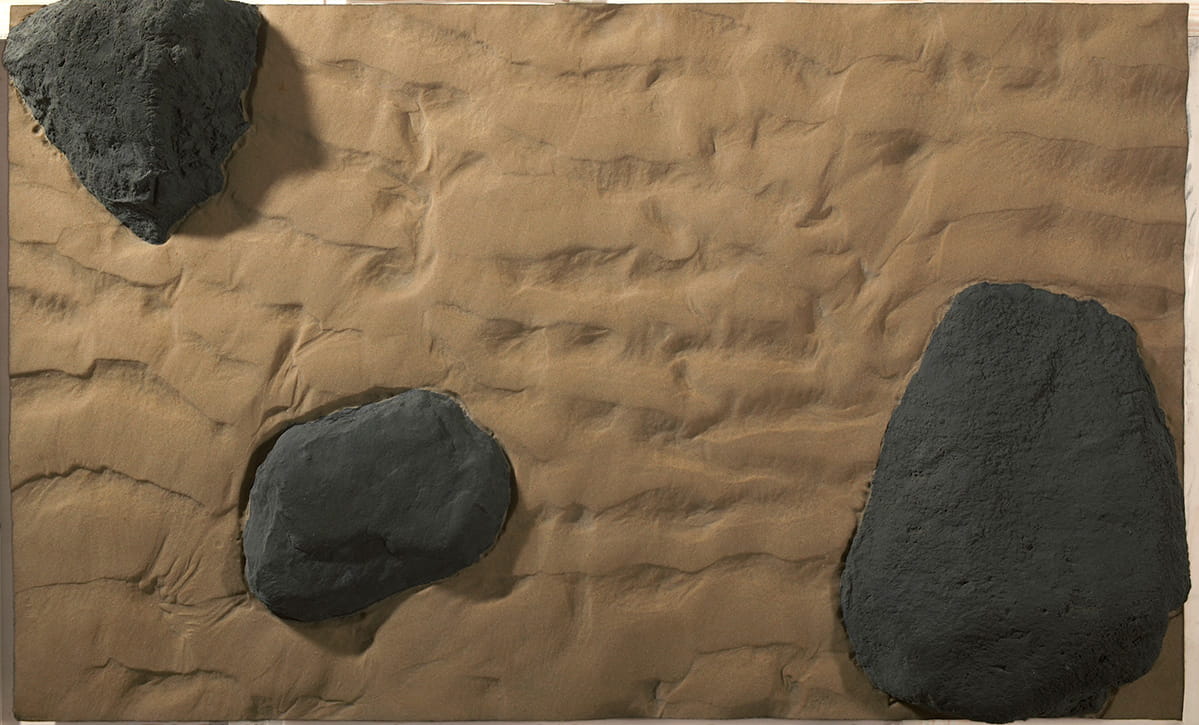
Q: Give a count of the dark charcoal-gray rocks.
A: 3